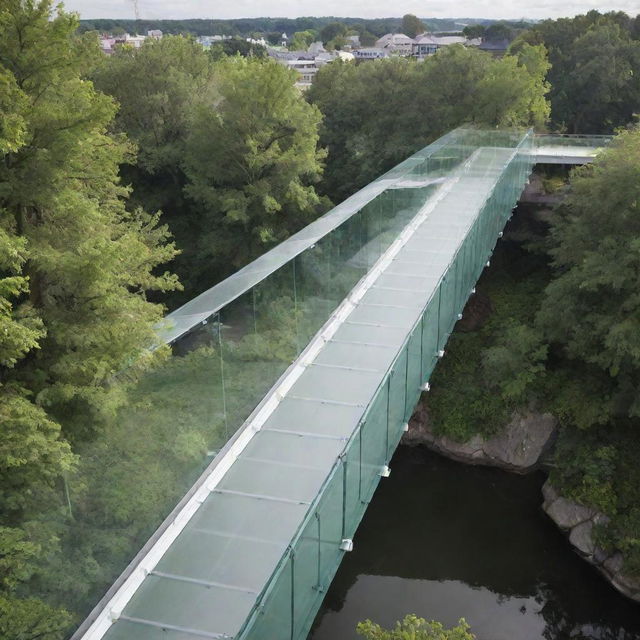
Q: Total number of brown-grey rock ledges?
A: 2